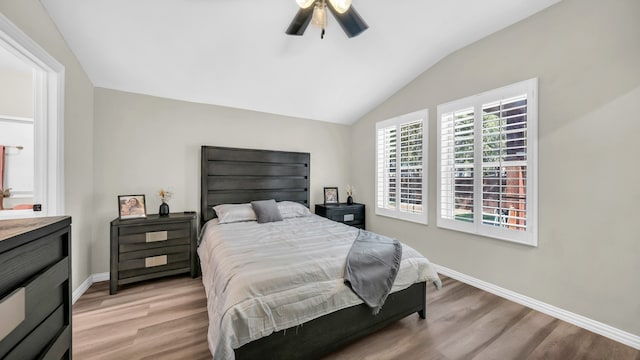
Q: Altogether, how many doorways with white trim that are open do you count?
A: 1